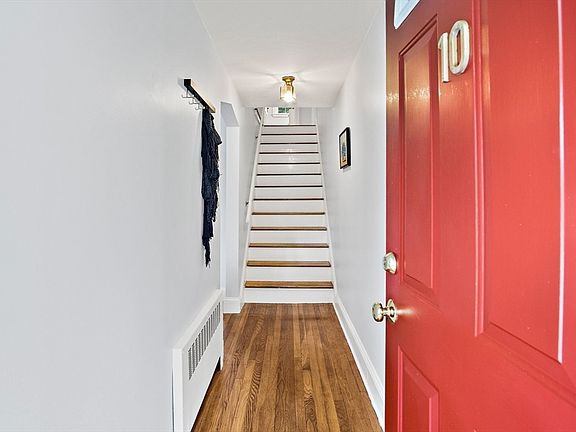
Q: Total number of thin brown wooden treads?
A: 13